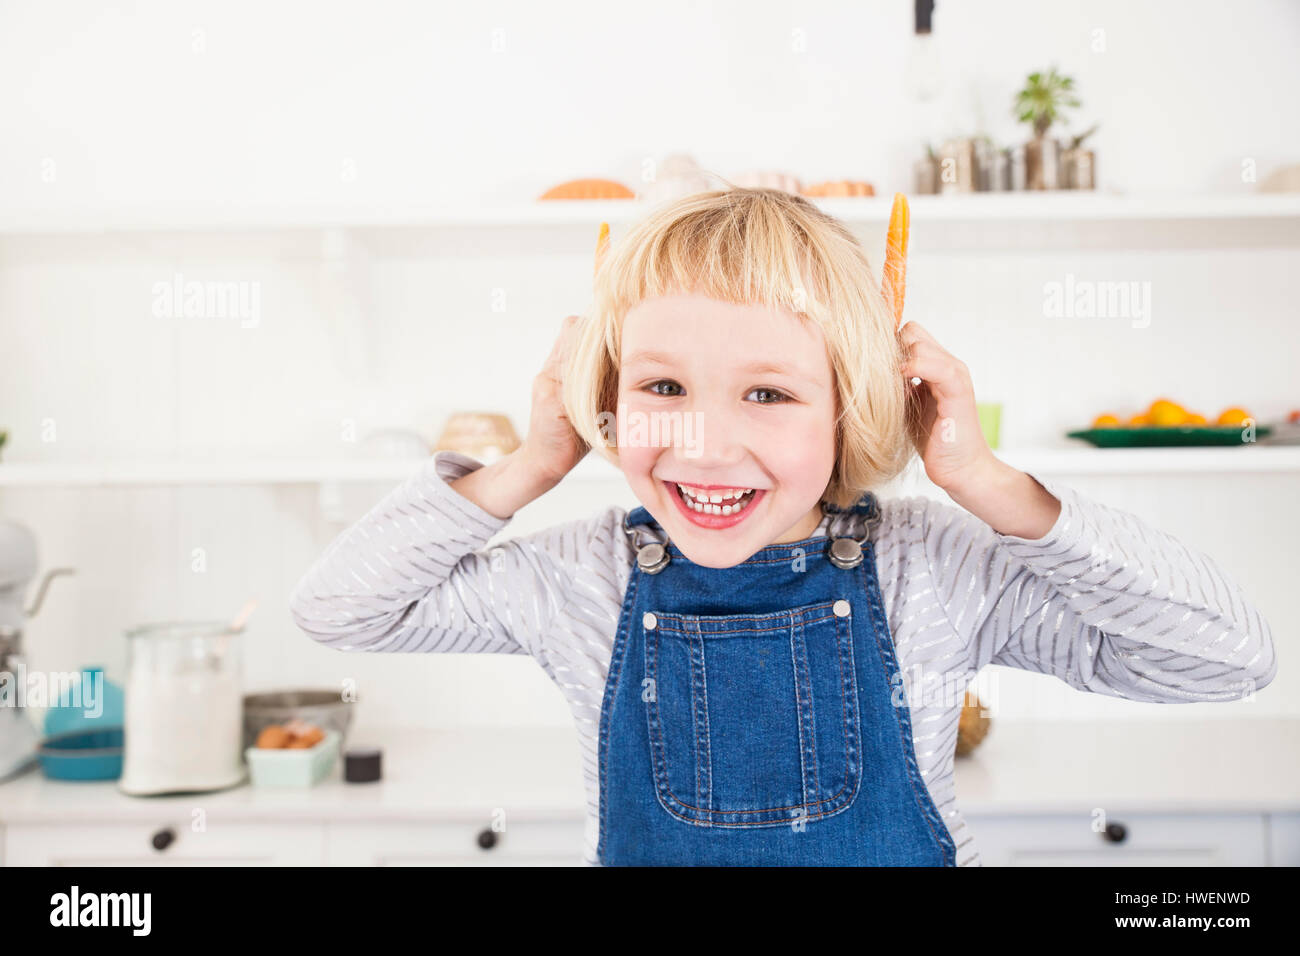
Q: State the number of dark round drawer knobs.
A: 3